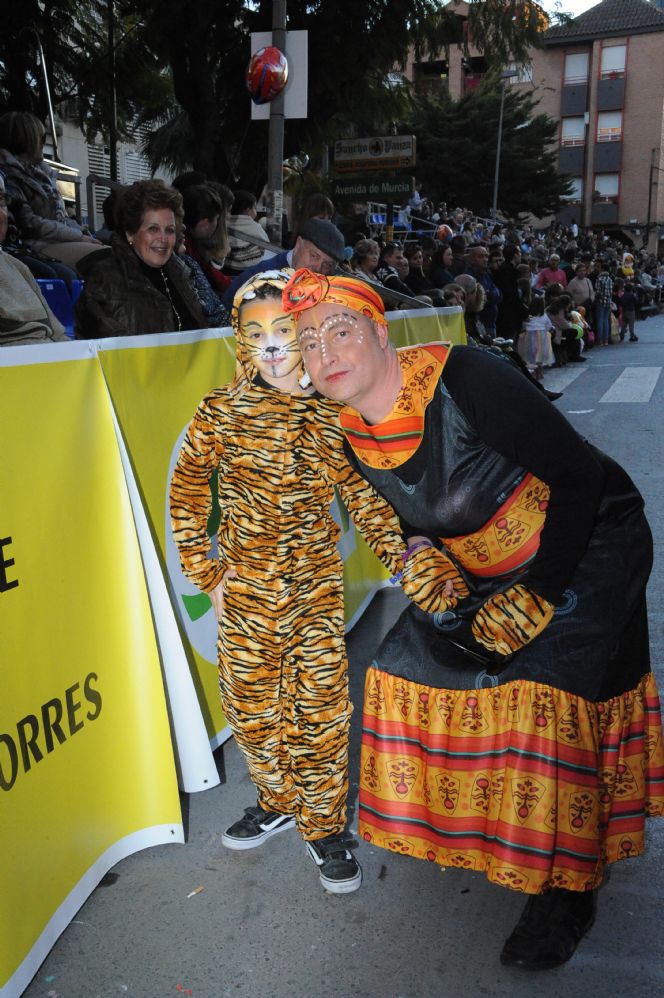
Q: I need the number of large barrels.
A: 0